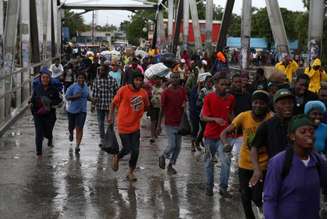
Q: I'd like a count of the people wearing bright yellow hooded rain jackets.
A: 2